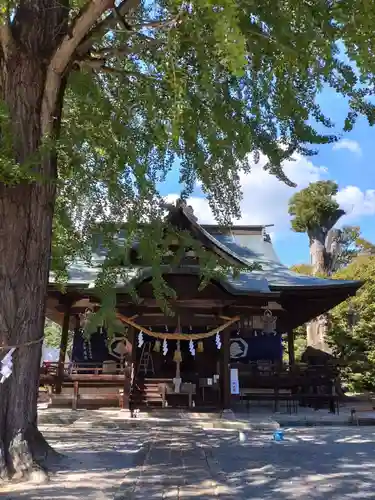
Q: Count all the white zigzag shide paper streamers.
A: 5